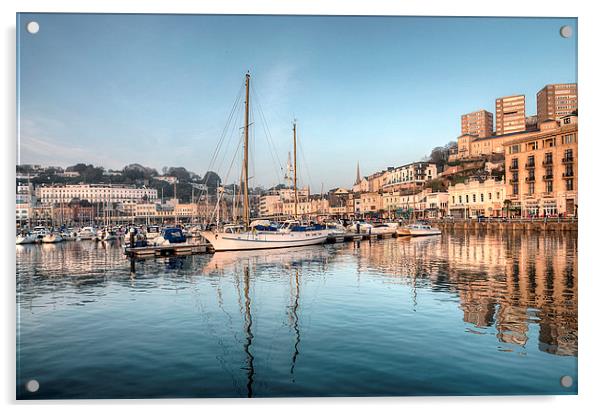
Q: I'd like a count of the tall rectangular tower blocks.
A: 3